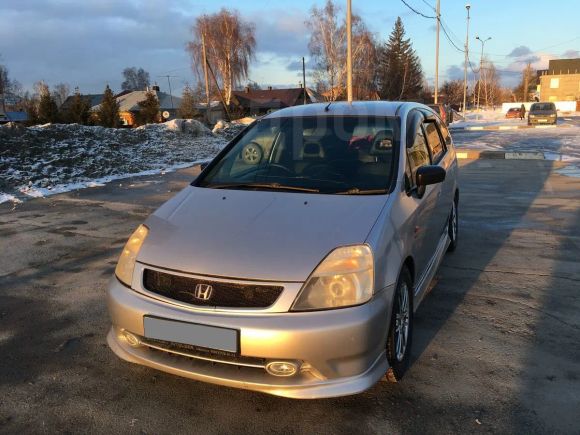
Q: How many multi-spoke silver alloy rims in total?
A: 2